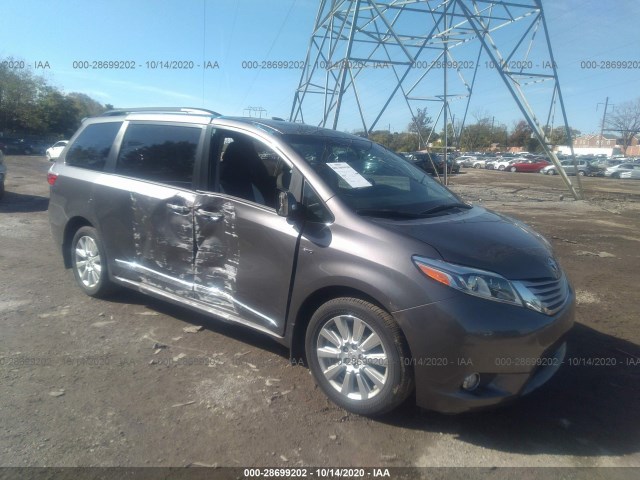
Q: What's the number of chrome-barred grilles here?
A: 1